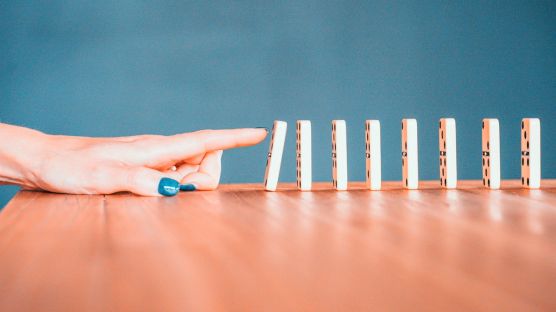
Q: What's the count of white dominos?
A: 8